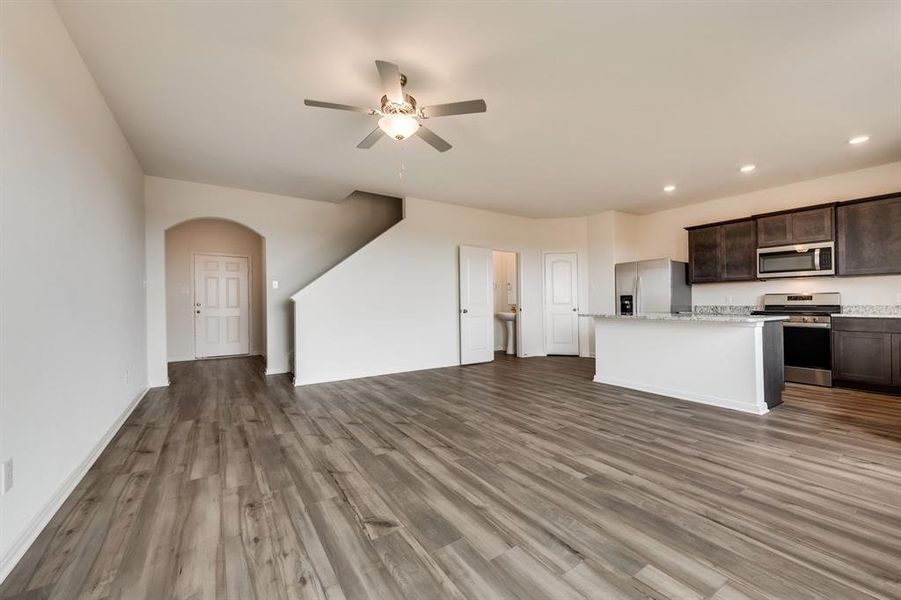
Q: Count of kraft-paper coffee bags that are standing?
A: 0